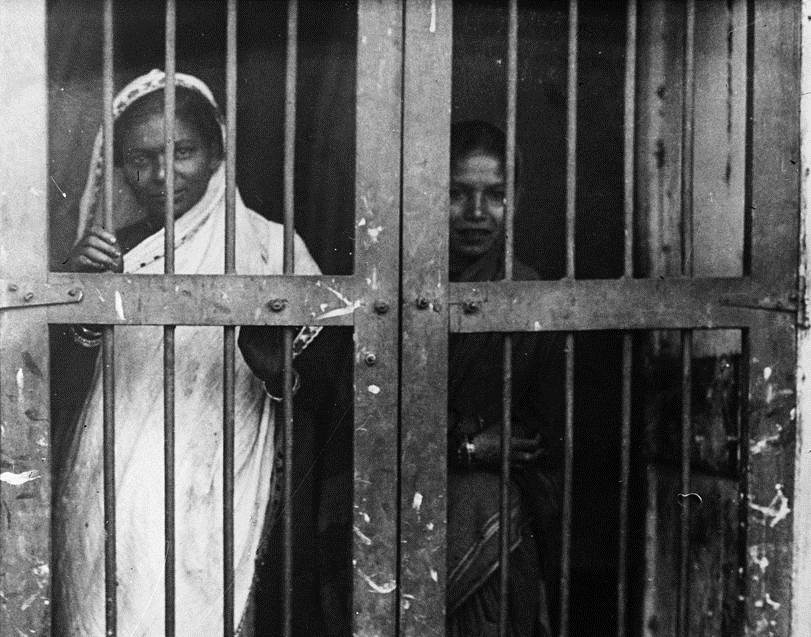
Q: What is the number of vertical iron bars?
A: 8